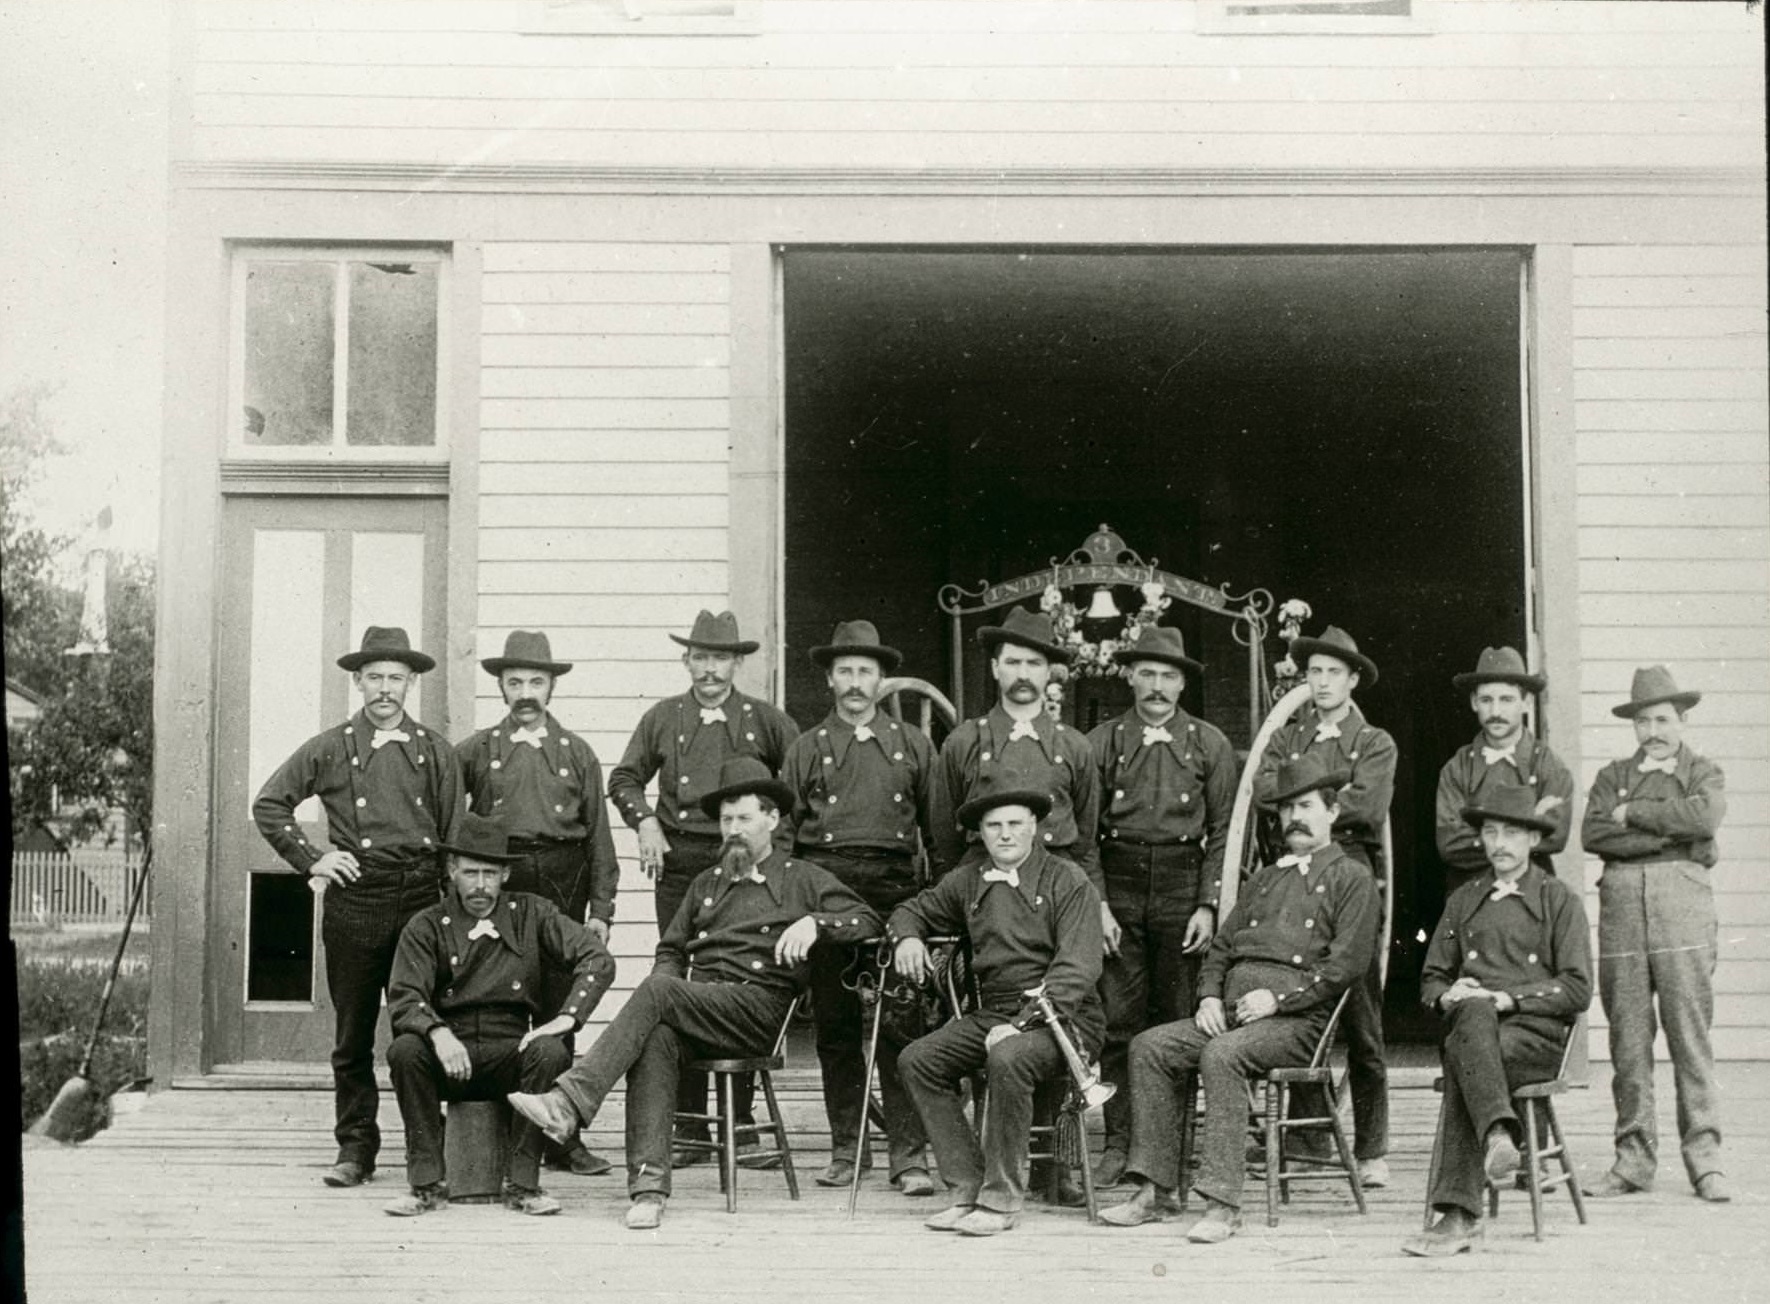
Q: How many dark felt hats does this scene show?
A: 14